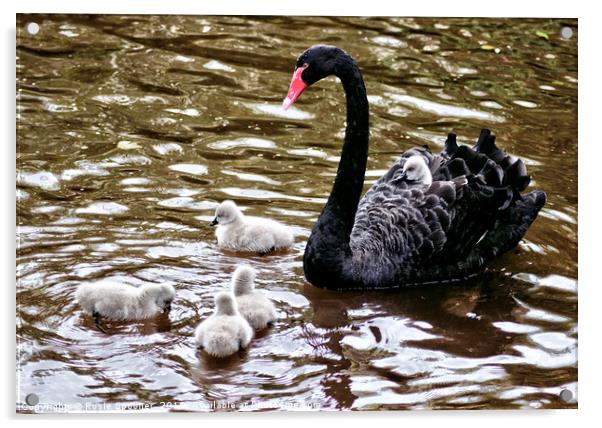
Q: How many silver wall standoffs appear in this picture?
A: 4